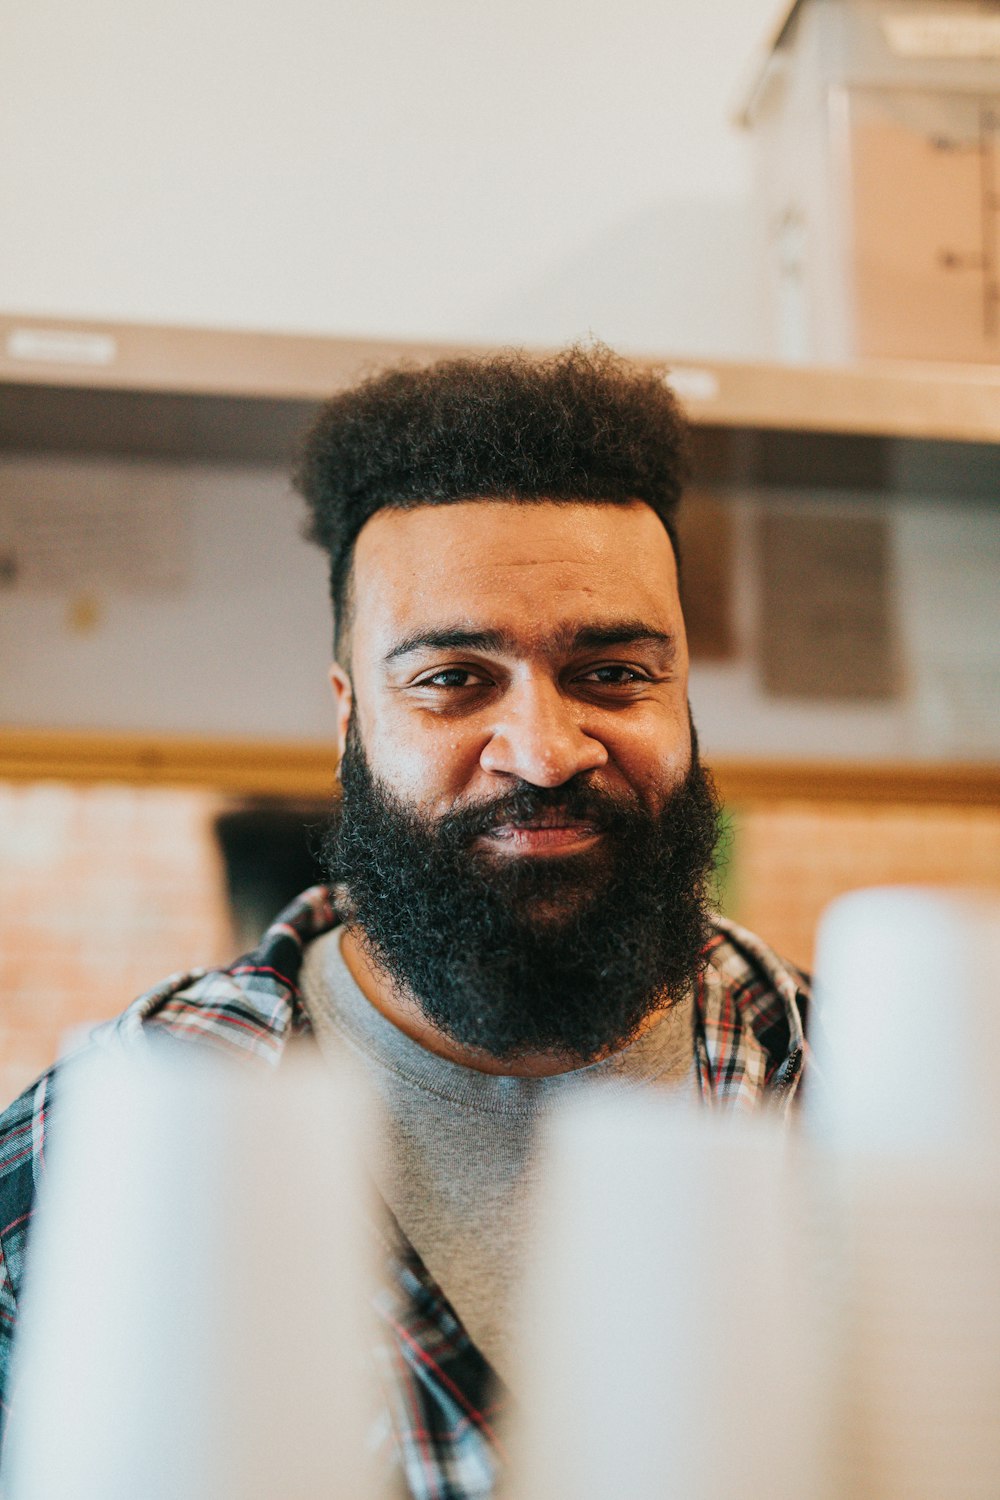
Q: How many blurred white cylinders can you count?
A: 3